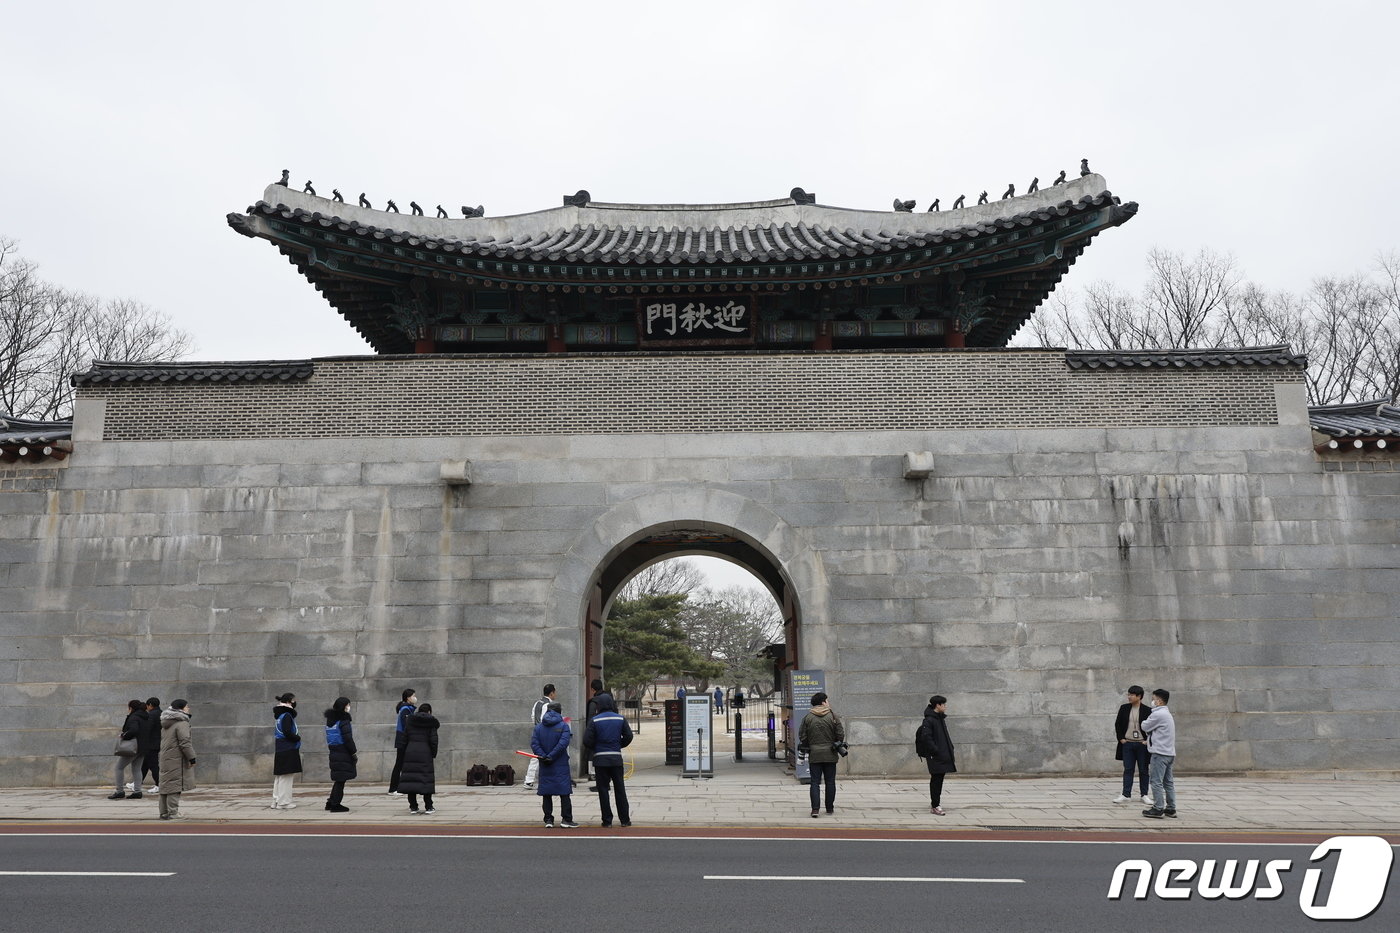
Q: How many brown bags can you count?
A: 2